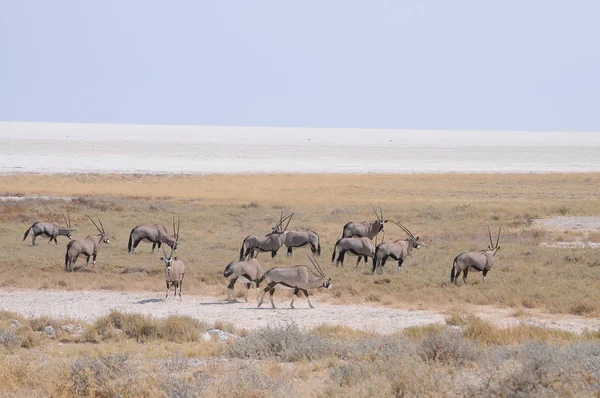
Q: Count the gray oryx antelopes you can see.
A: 12